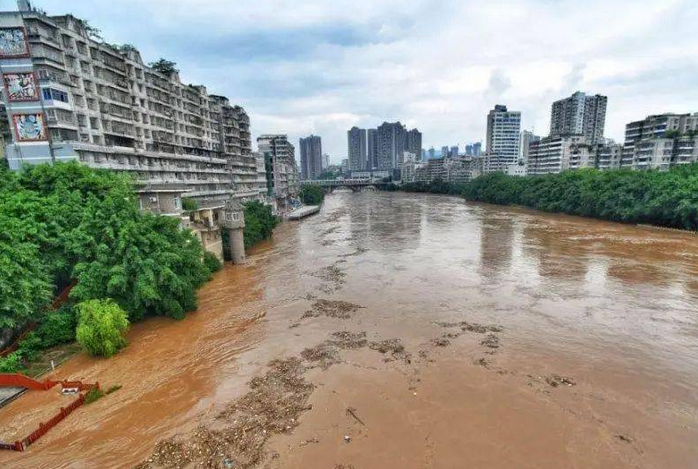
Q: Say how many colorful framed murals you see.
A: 3